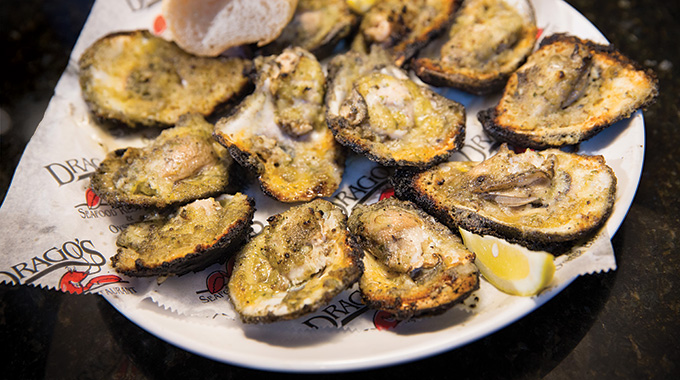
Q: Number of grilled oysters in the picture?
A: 12